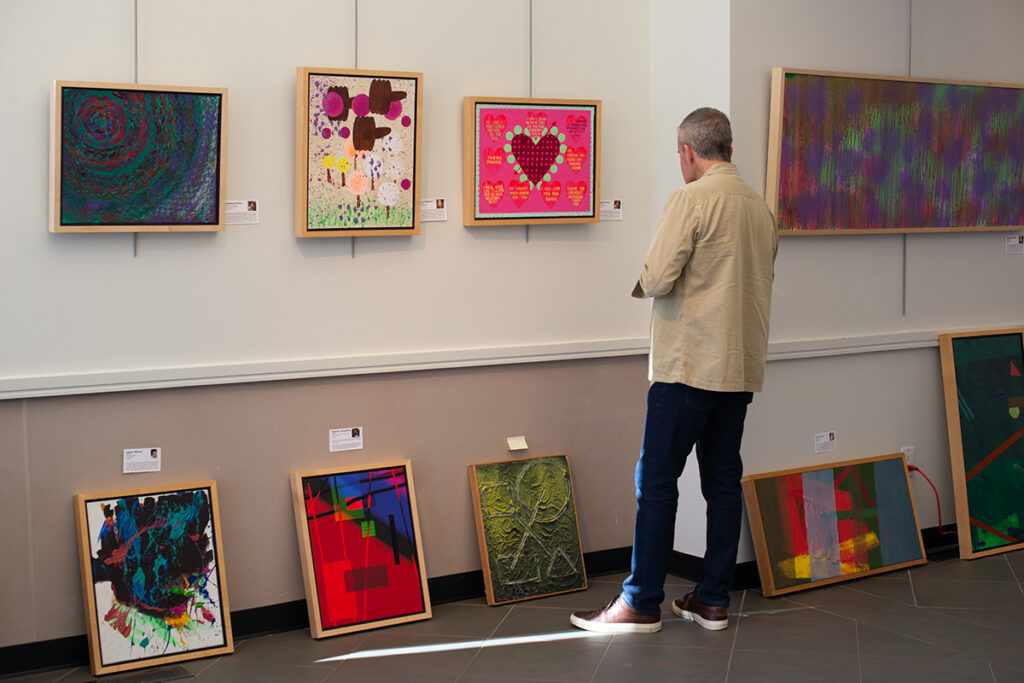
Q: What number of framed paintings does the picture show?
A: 9